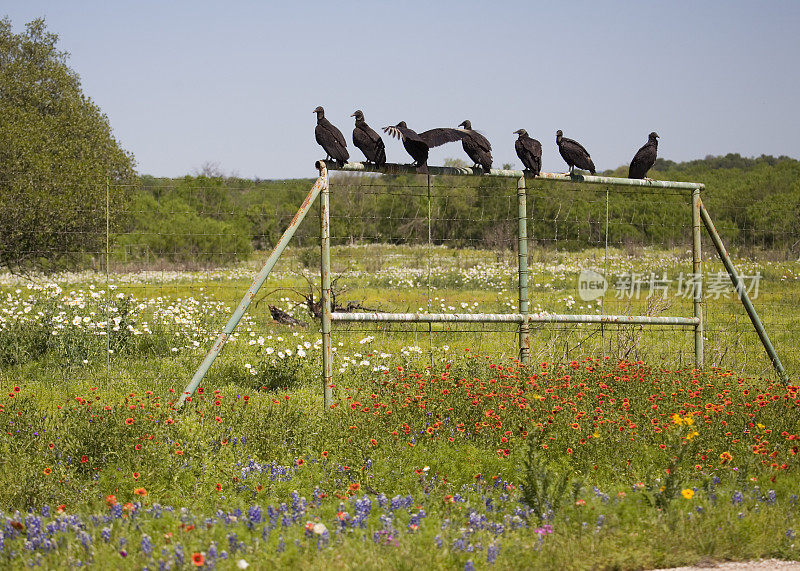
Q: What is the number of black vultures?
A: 7